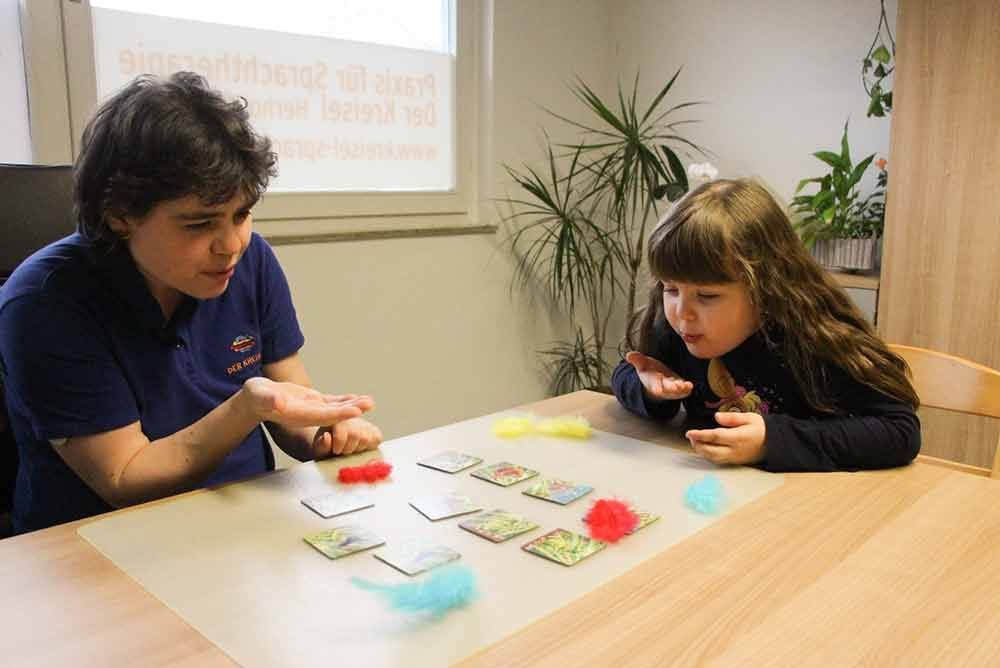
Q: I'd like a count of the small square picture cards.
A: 10